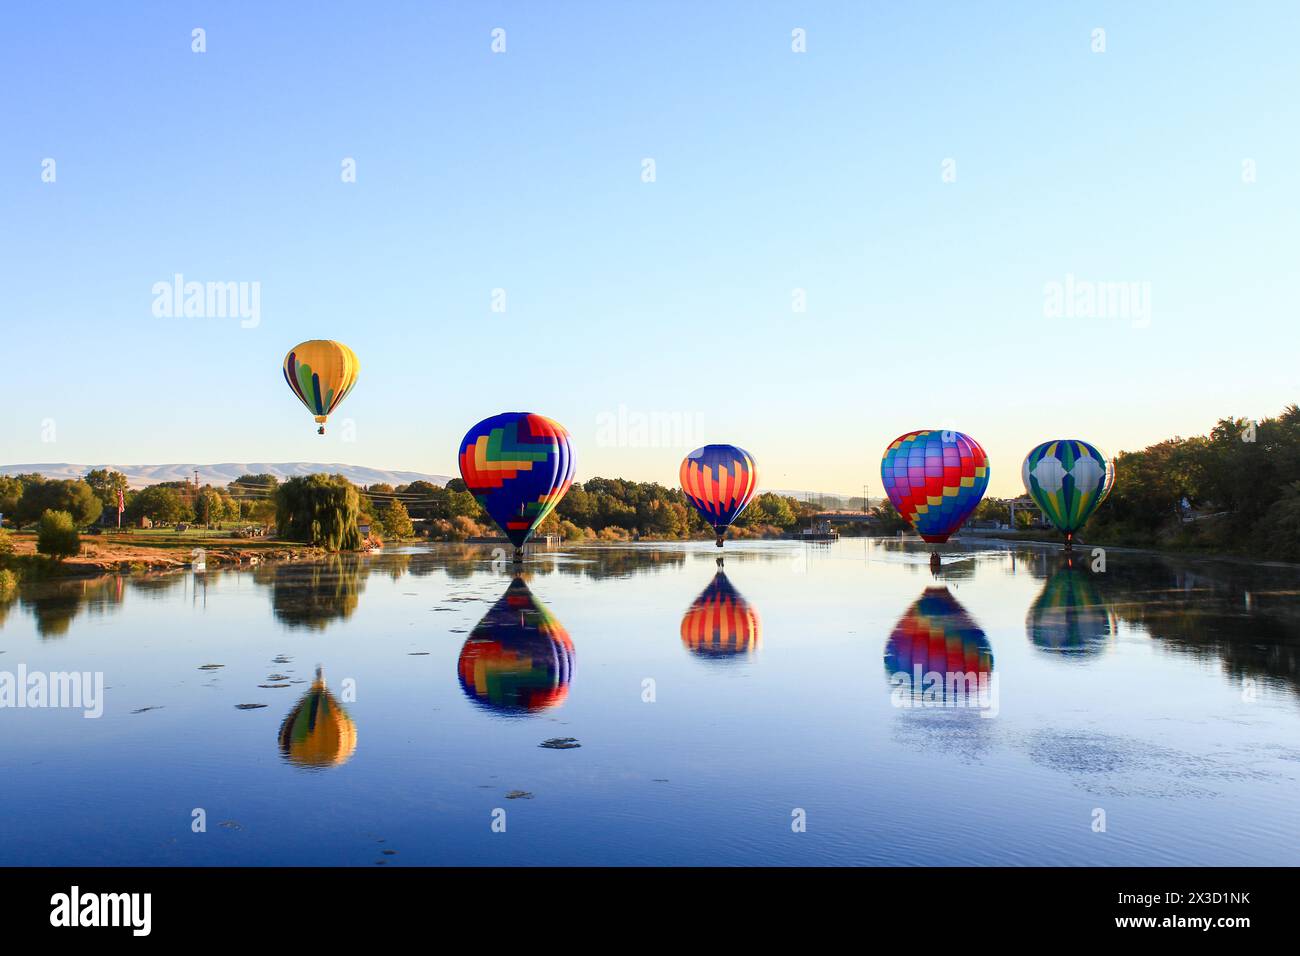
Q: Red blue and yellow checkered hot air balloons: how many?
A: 1